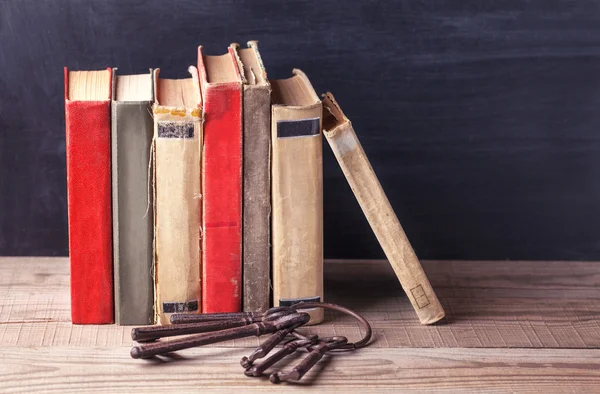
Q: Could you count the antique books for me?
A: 7